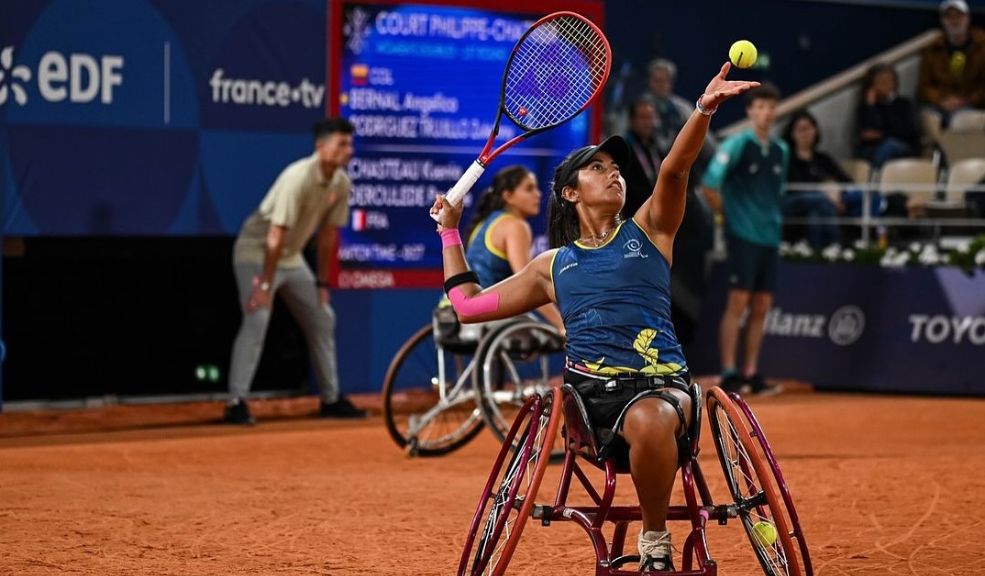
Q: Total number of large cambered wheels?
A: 4